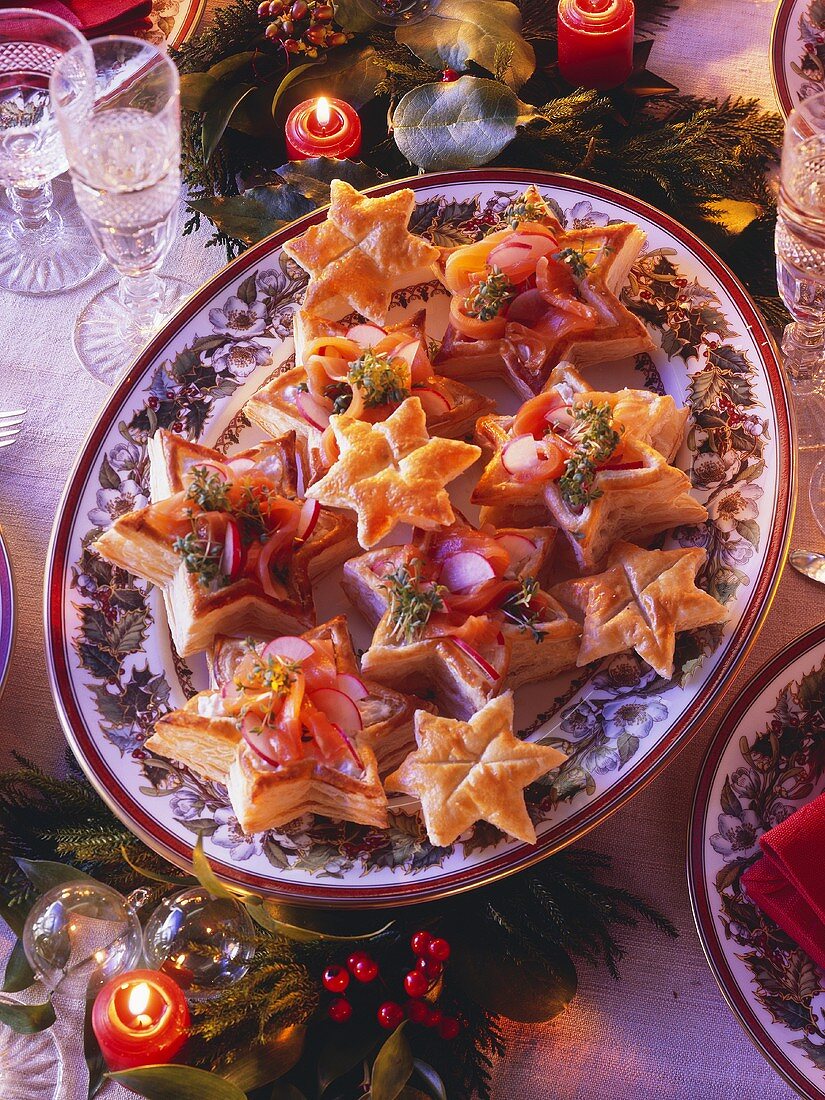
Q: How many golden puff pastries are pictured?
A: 10